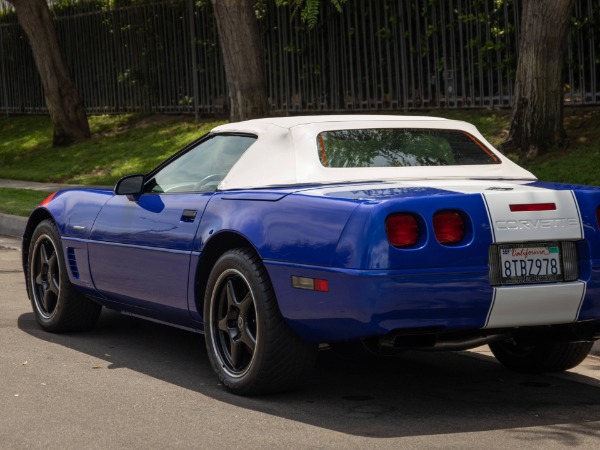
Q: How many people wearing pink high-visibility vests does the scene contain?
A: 0